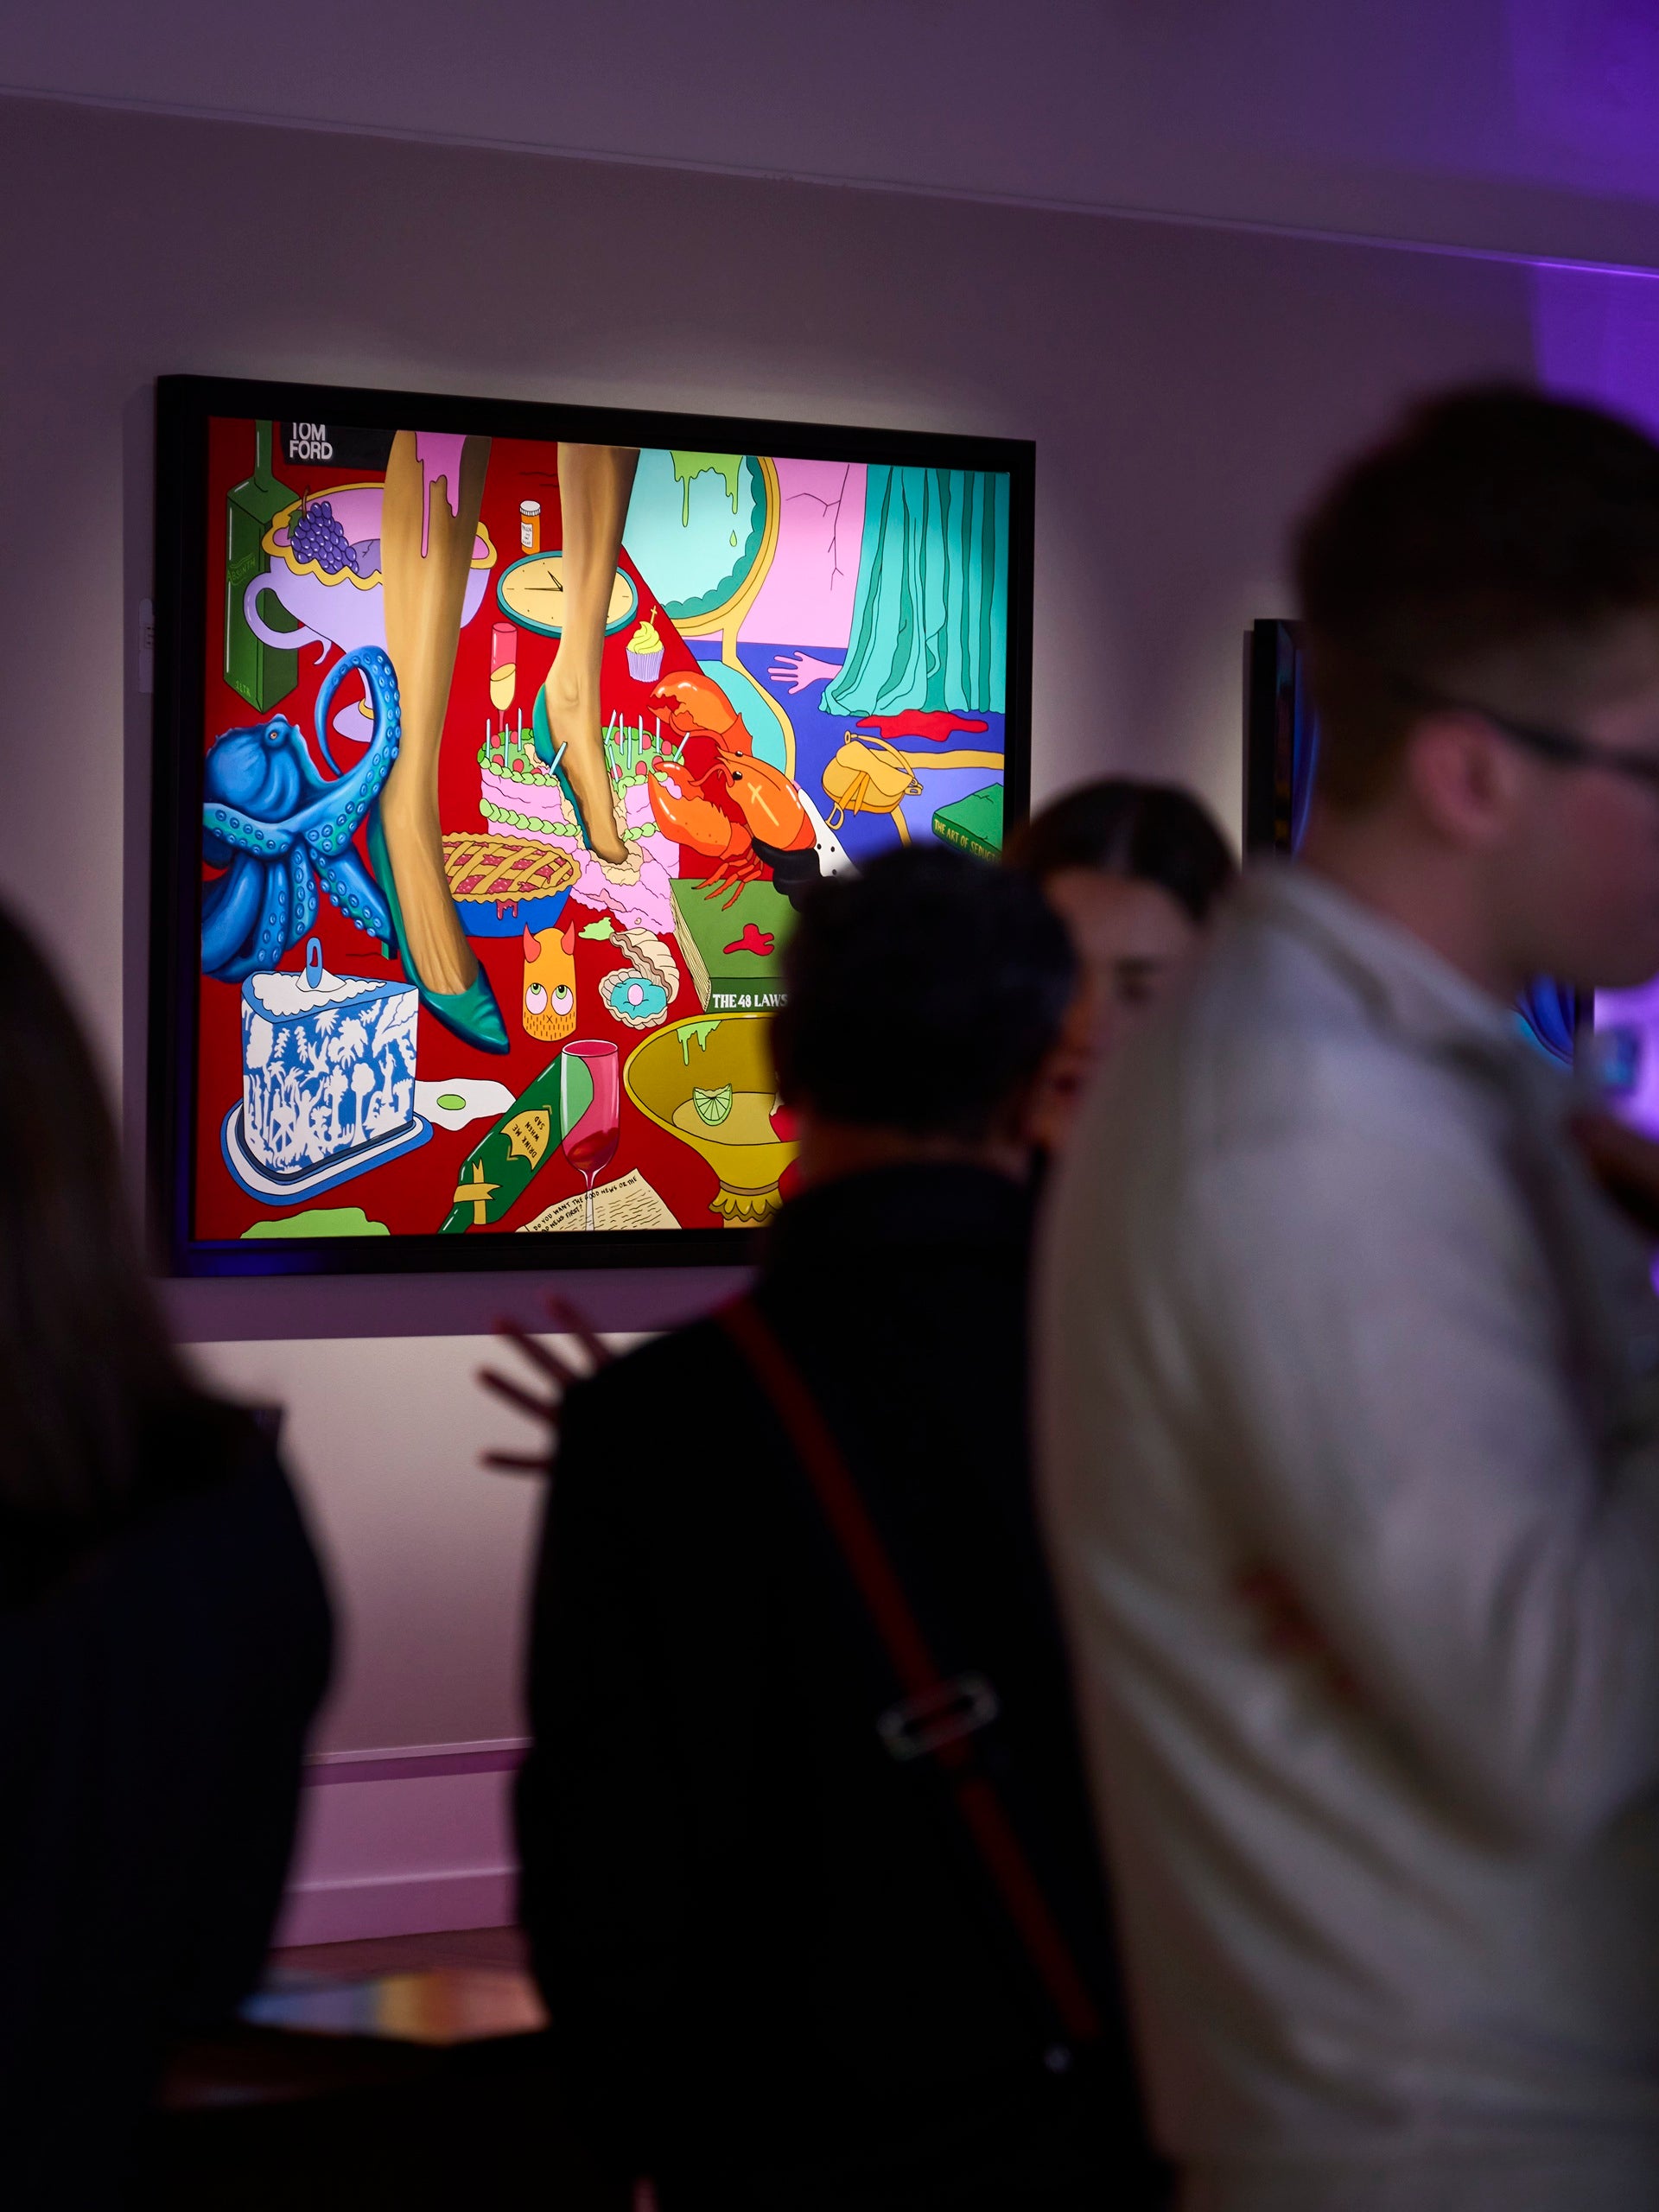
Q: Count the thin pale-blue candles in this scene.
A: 11